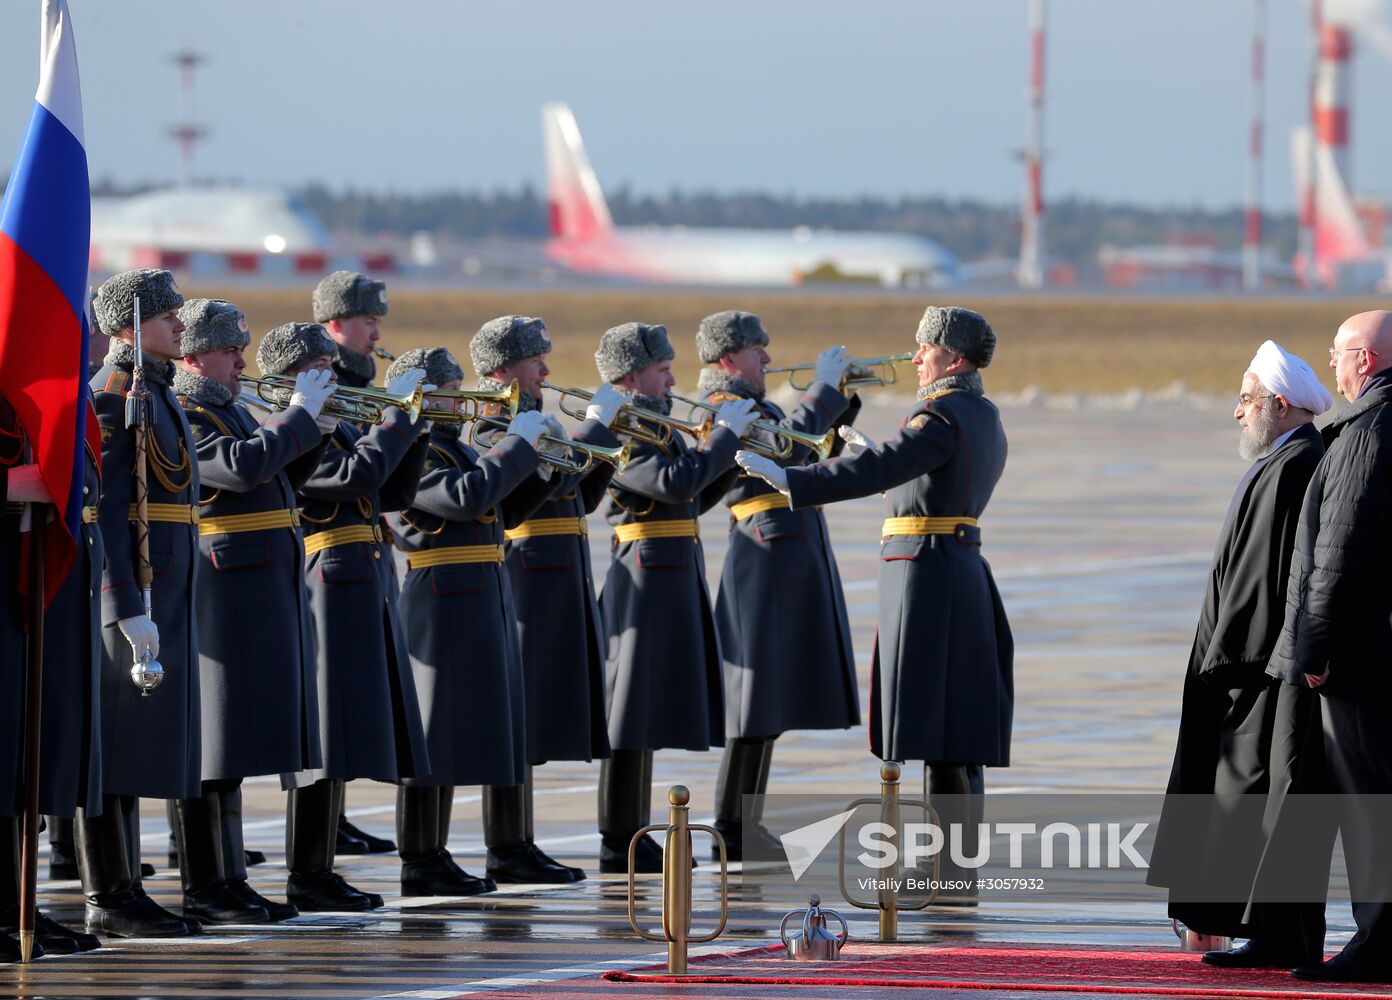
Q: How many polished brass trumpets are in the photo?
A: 6